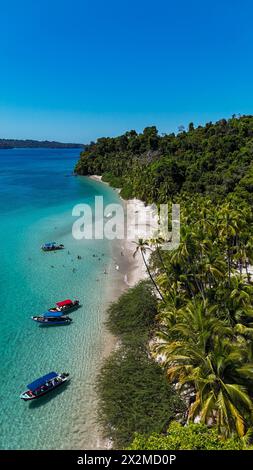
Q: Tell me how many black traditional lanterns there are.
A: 0